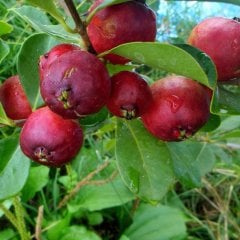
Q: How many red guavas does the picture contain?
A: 8